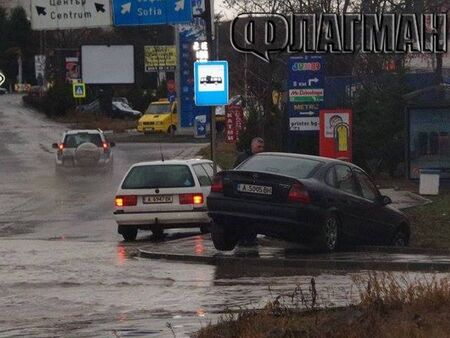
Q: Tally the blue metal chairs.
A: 0